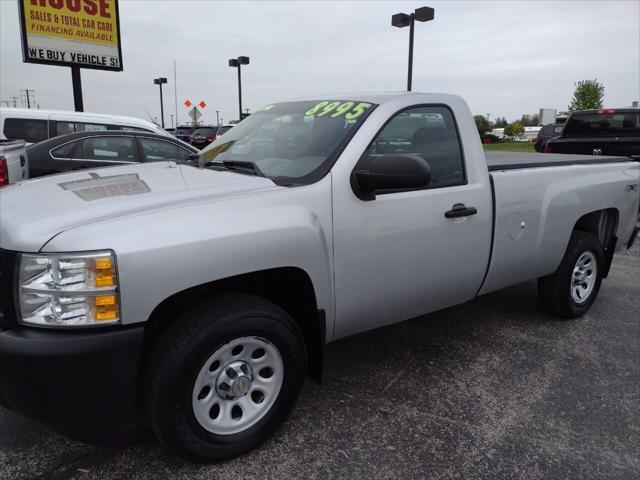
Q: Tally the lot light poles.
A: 3